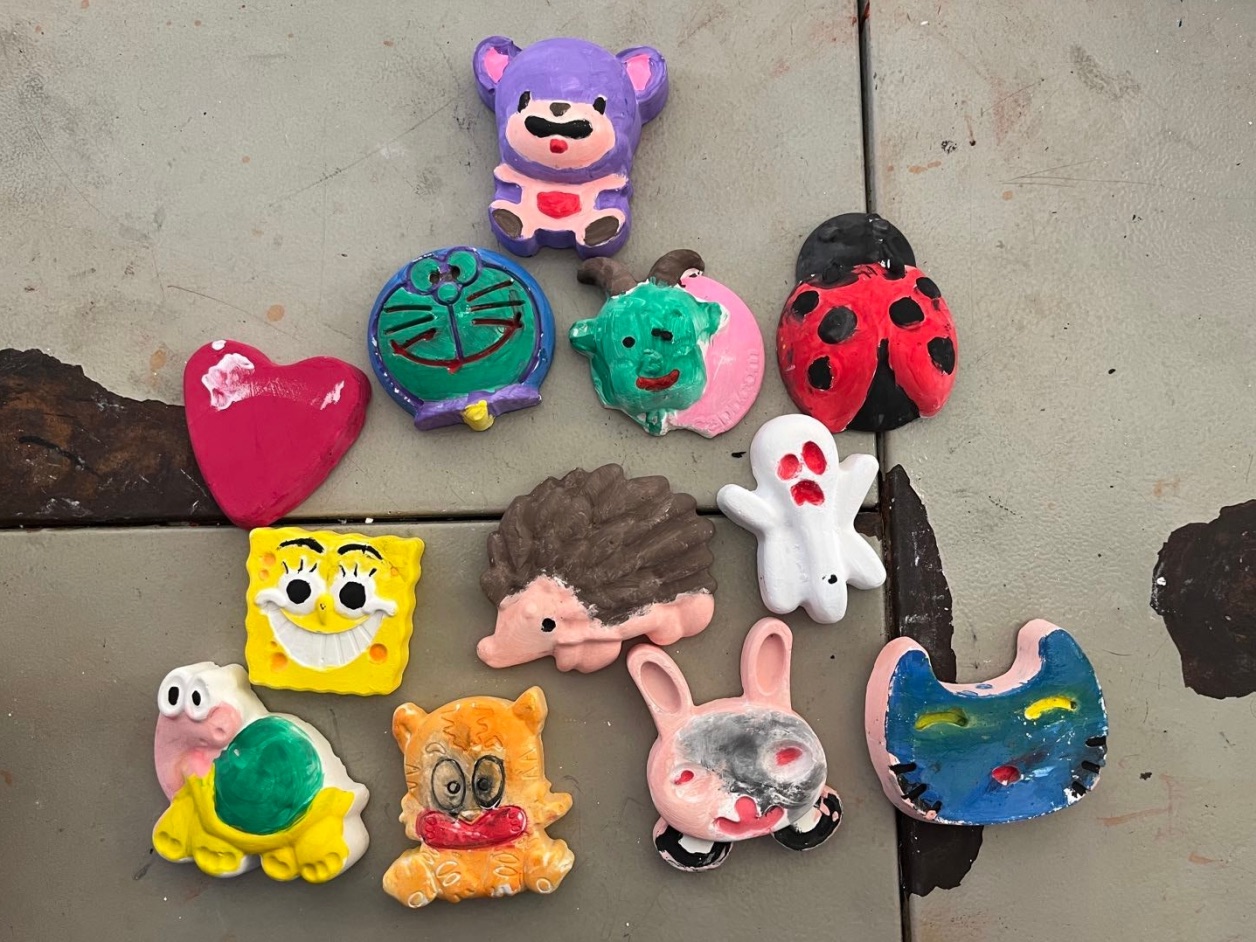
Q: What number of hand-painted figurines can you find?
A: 12